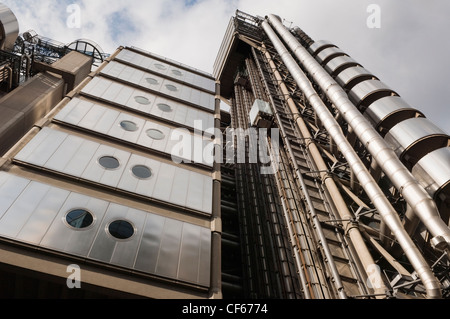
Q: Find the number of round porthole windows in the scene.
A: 12